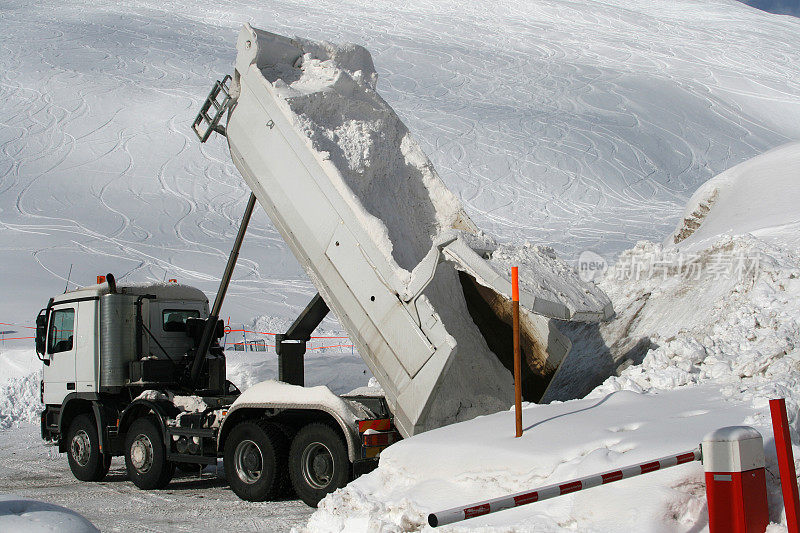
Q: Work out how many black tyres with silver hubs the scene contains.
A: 4